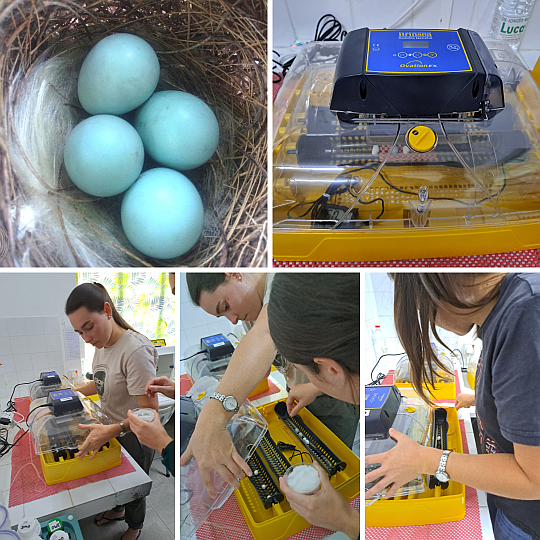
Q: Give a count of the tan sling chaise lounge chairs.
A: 0